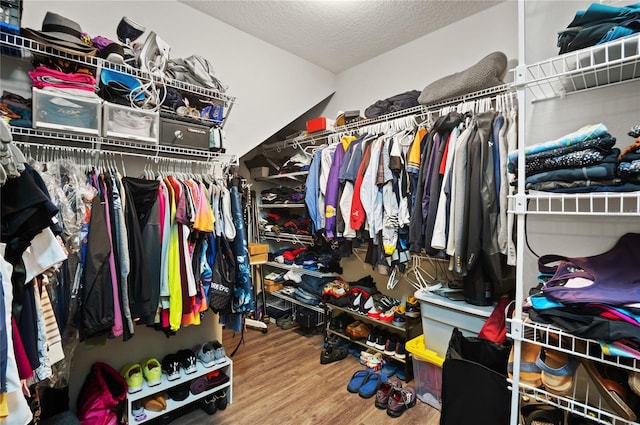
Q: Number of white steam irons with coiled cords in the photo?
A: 1